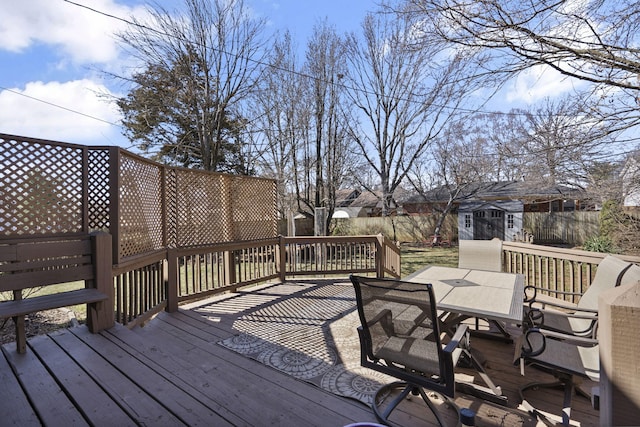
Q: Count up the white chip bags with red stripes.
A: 0